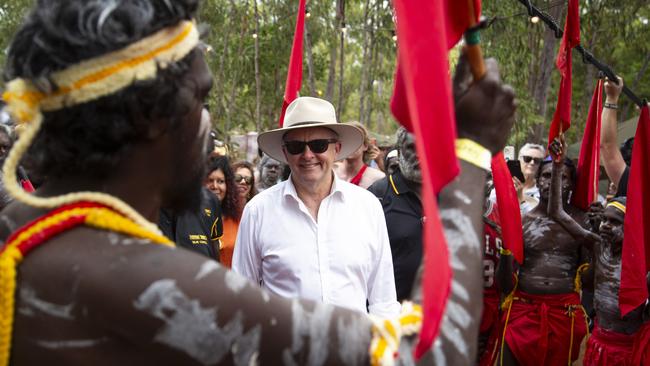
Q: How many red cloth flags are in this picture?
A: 6